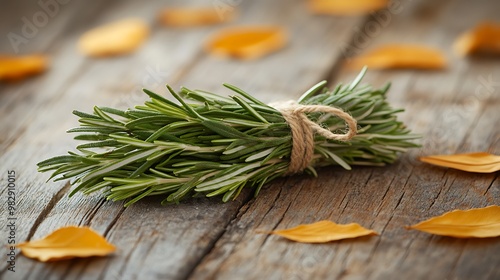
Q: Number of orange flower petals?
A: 11